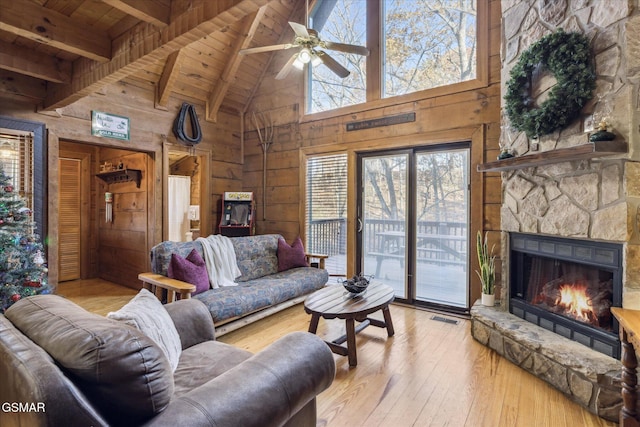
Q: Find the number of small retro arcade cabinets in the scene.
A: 1